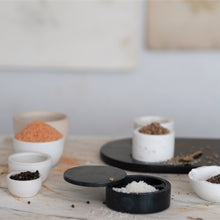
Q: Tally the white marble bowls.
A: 2